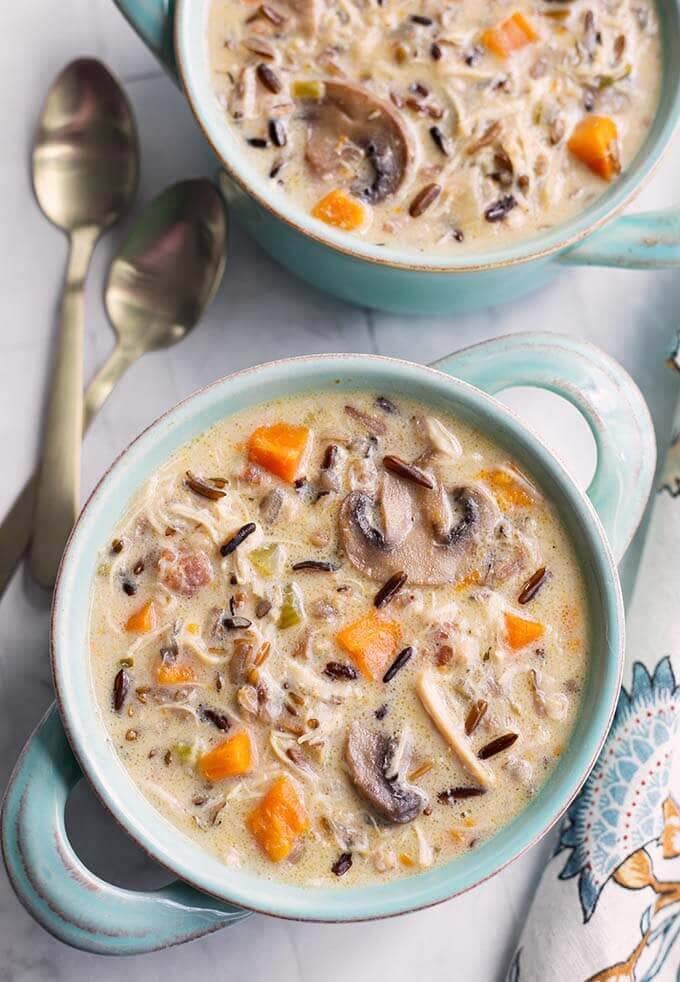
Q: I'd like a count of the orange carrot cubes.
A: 11